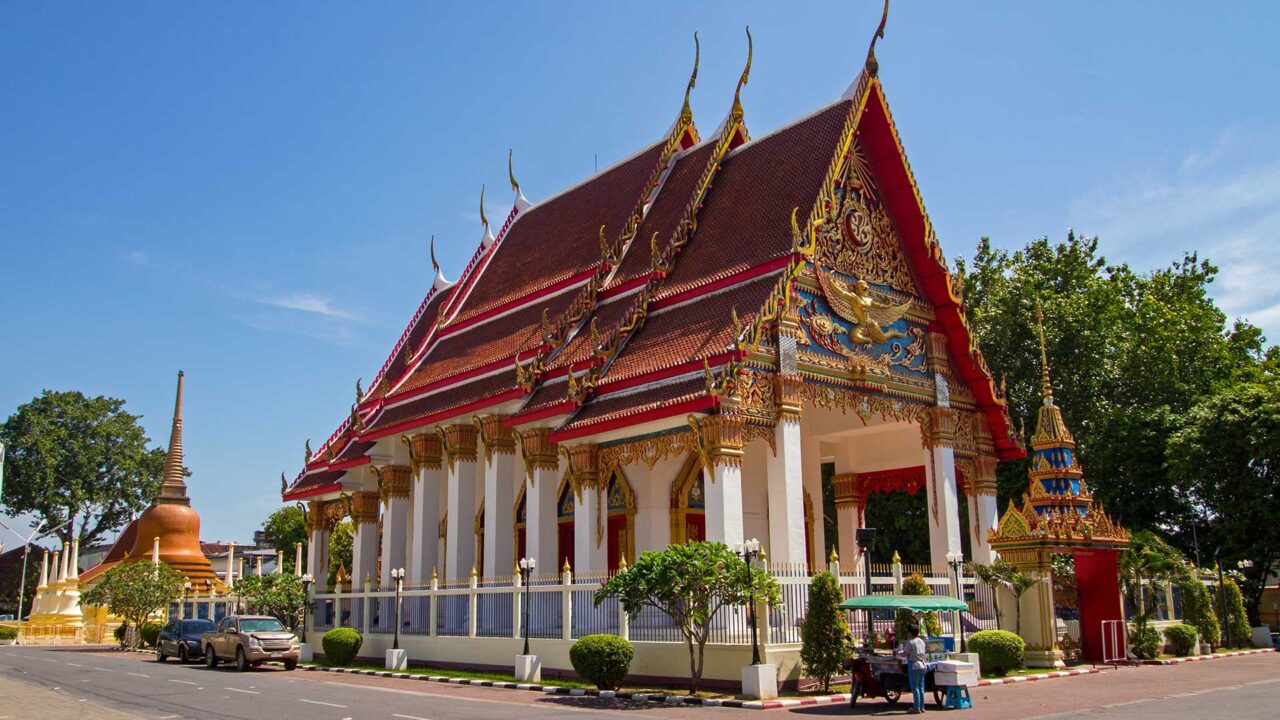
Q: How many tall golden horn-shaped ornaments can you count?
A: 6